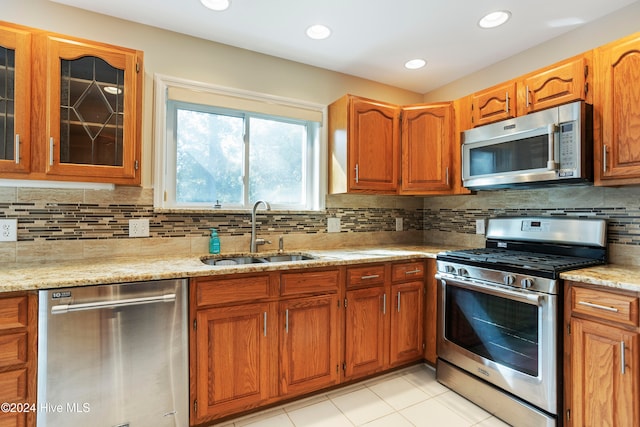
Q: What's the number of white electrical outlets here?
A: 5